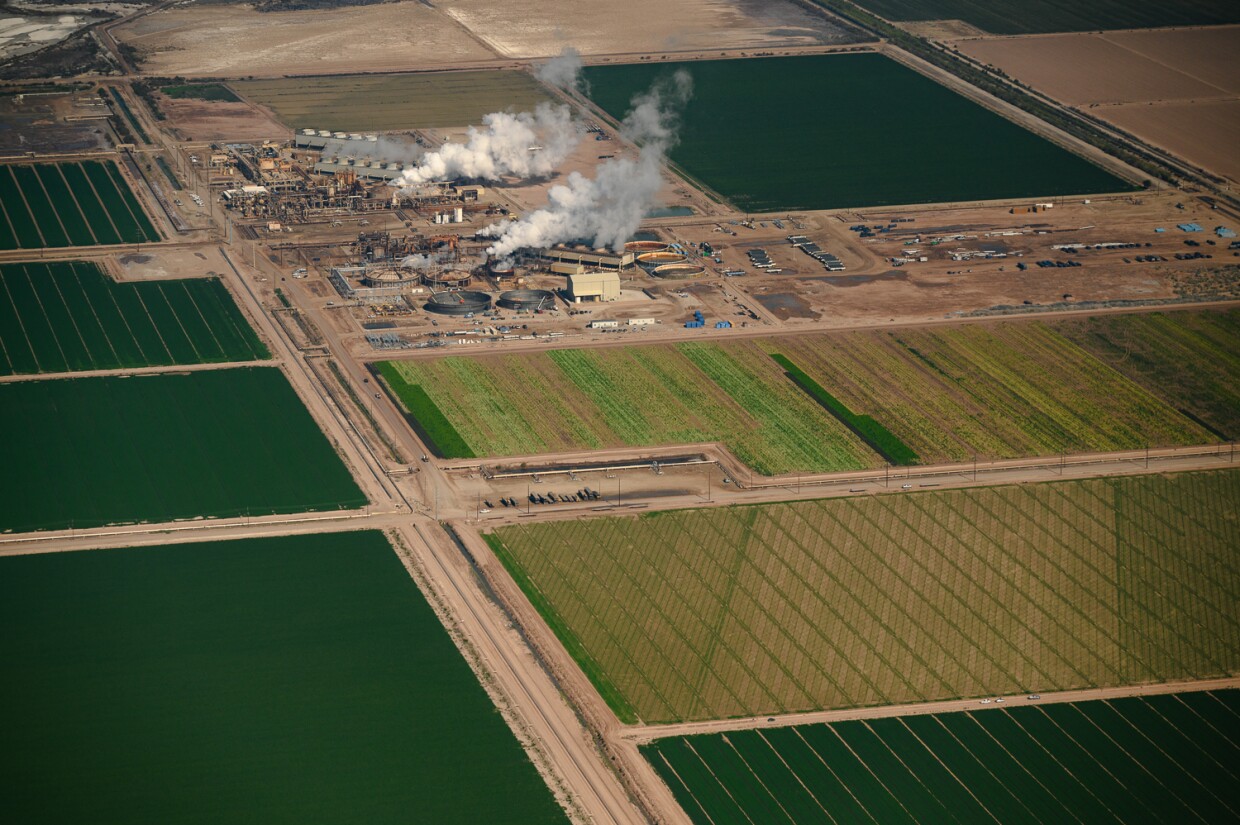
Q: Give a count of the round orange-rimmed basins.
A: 3